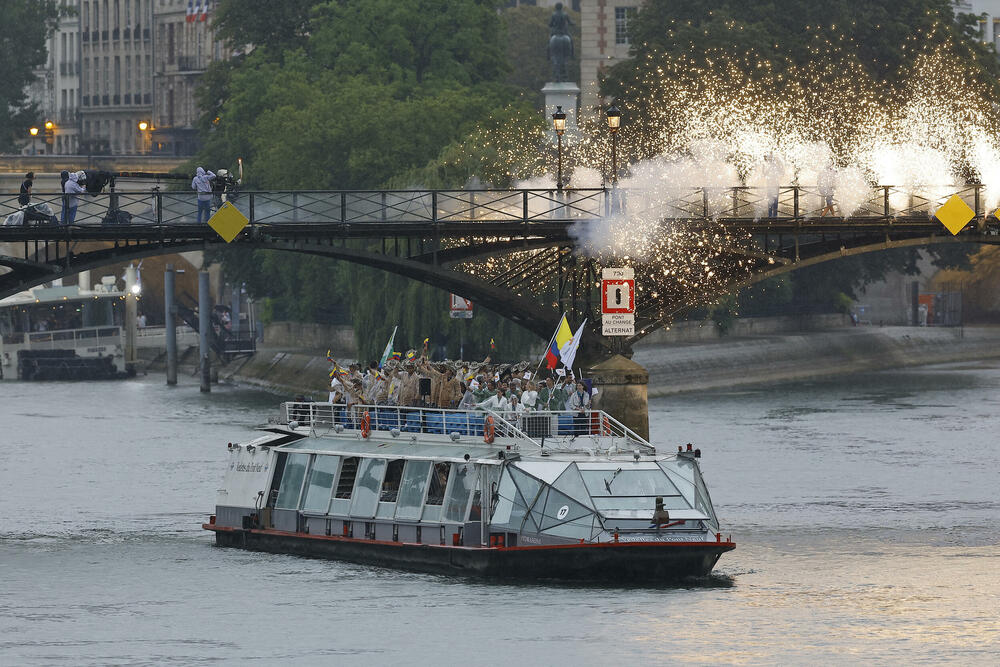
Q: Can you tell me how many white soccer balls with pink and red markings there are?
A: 0